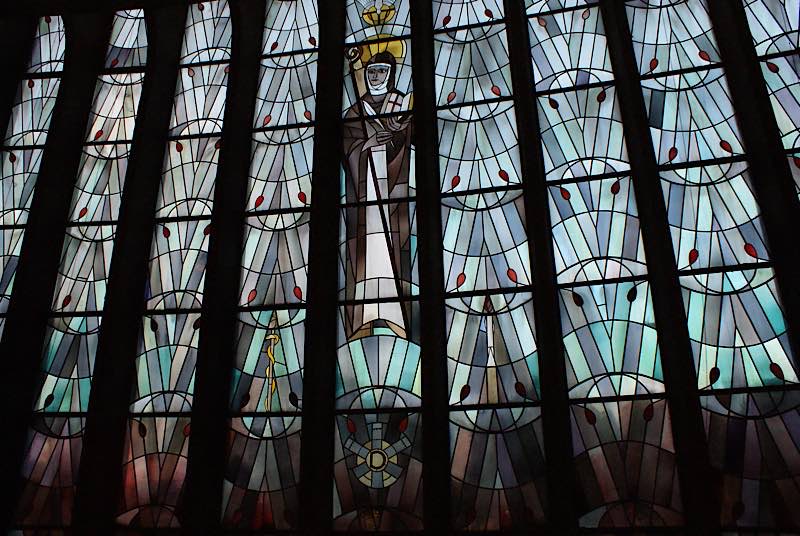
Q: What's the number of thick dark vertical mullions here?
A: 8